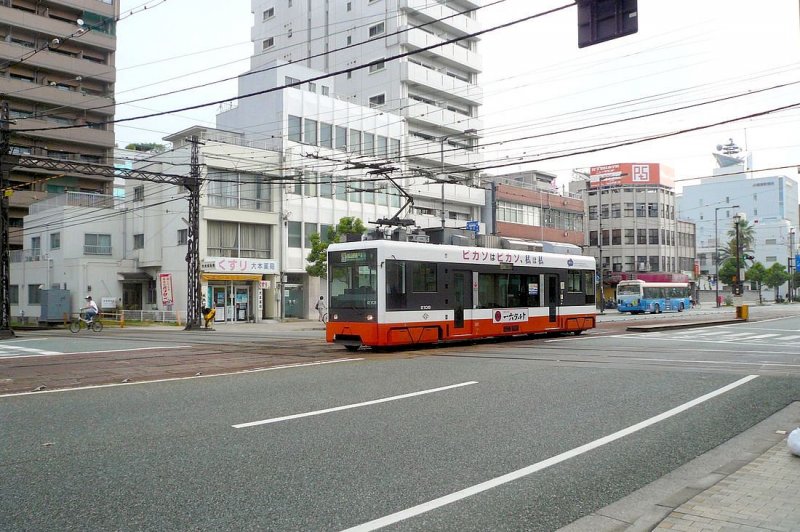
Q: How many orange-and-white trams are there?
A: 1